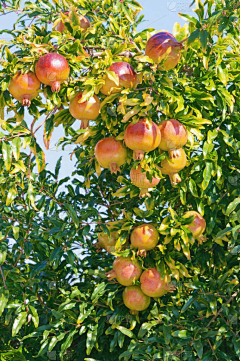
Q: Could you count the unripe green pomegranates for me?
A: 0